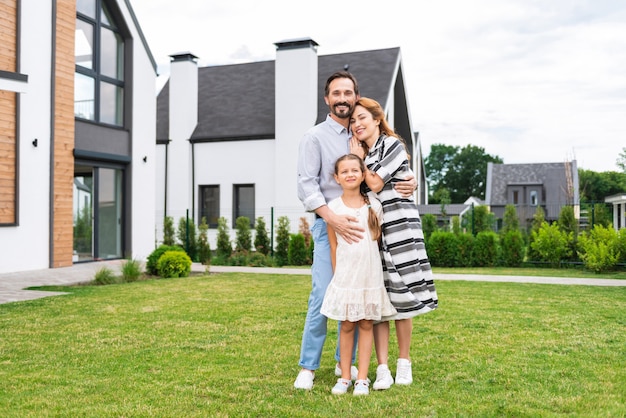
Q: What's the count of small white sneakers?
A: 2